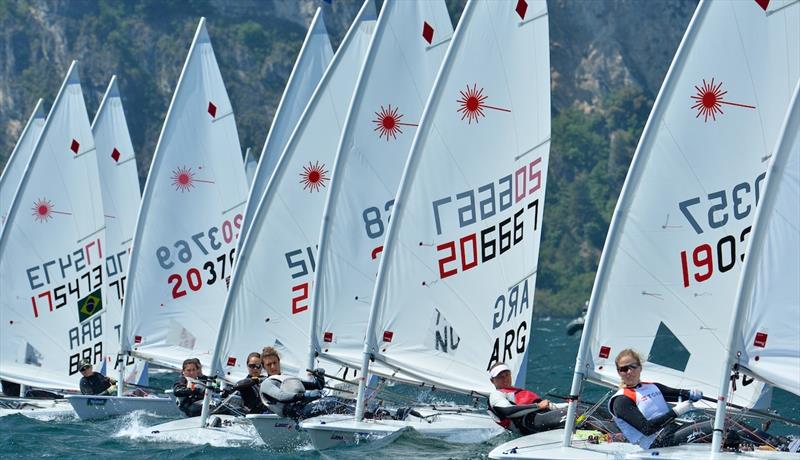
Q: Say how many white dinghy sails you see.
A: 11